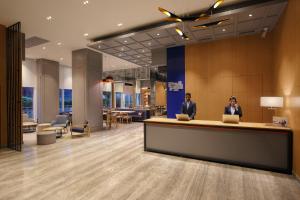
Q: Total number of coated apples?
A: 0